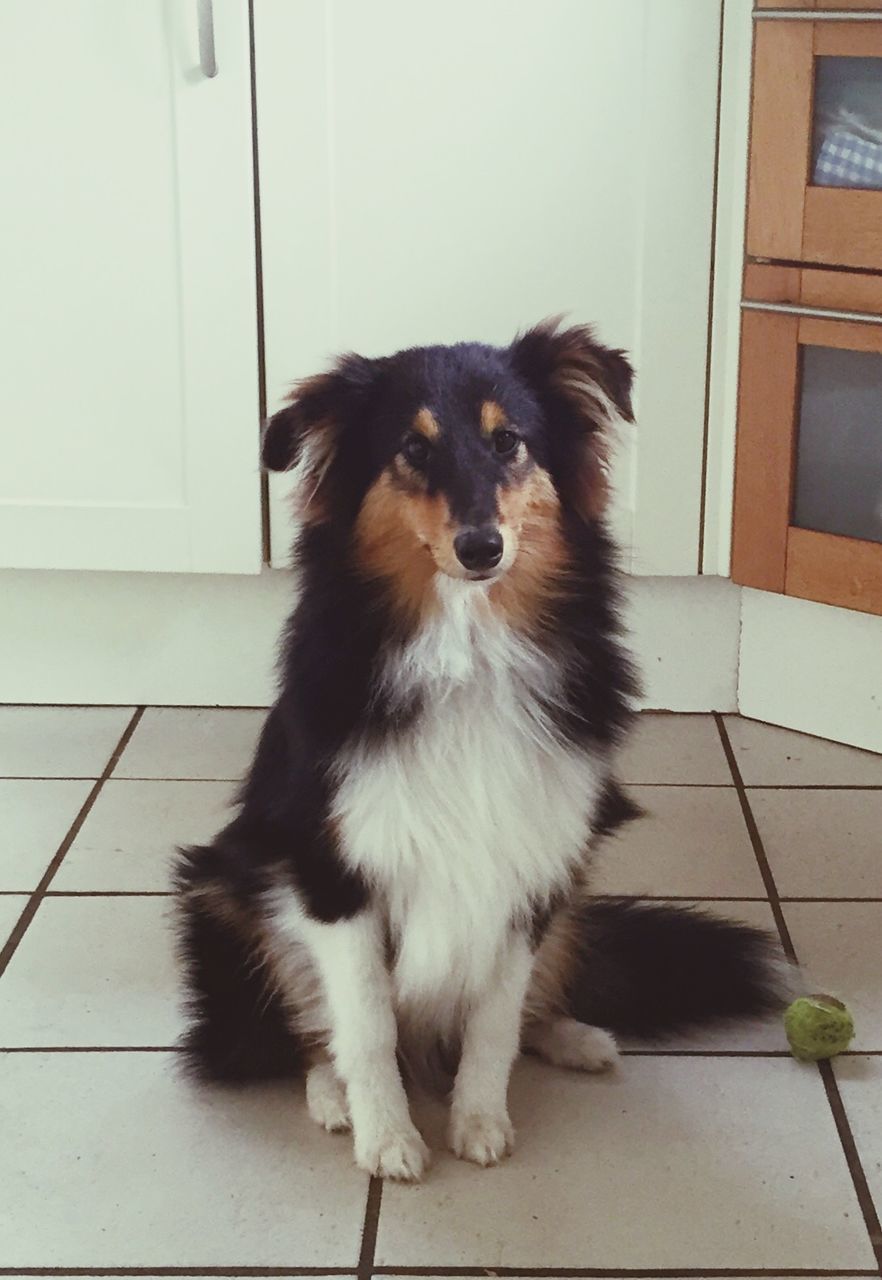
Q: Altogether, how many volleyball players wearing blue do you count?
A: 0